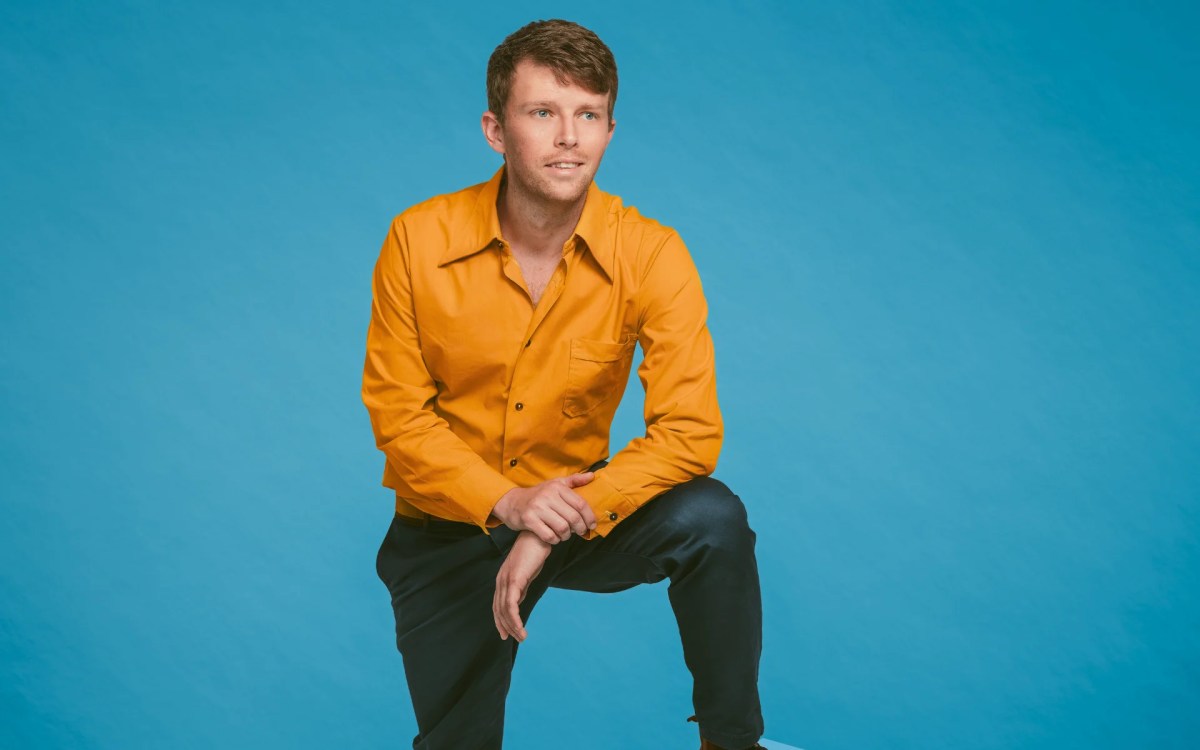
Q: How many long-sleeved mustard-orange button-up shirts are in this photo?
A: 1